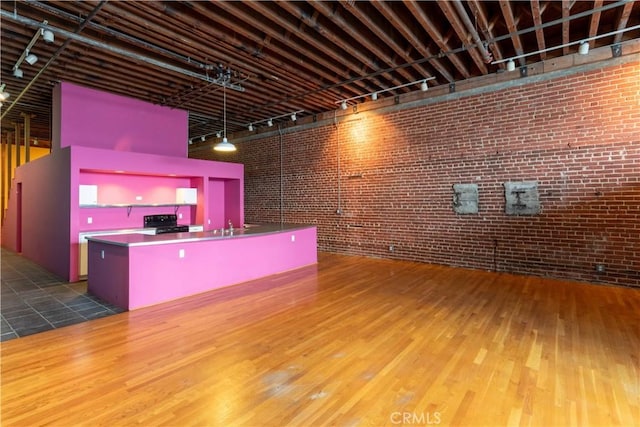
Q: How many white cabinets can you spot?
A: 2